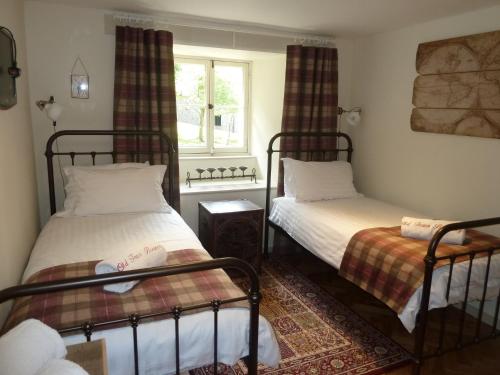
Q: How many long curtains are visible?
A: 2